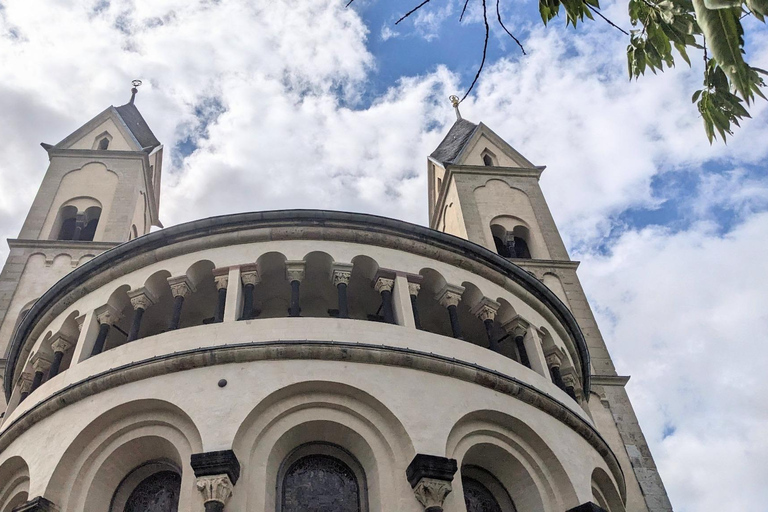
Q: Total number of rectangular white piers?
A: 4